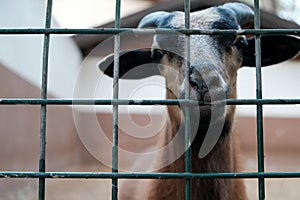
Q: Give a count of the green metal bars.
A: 7